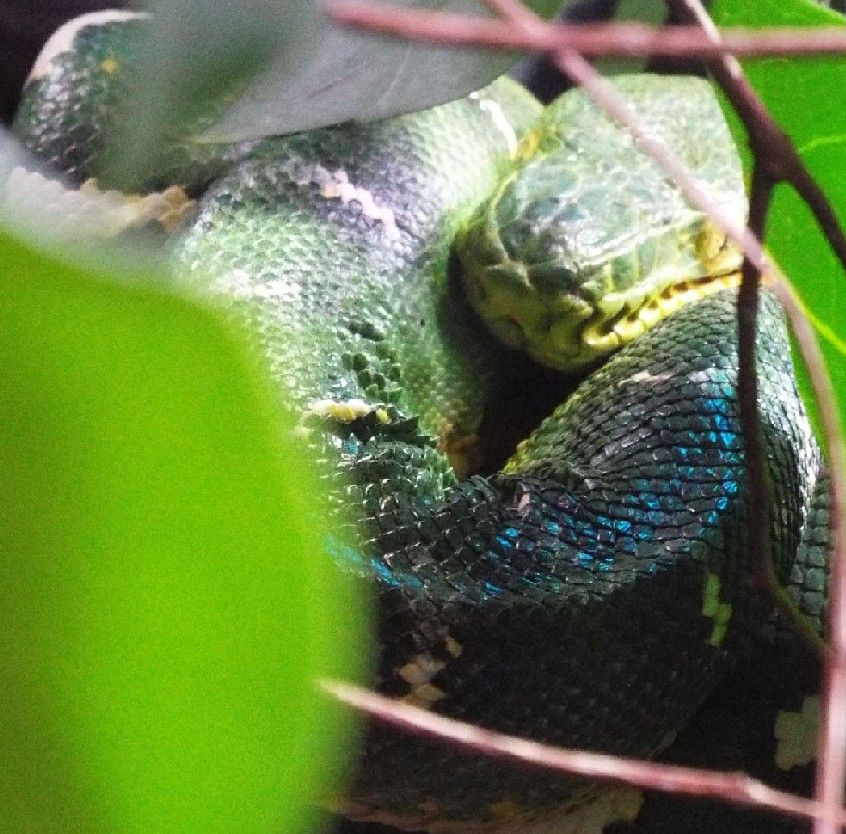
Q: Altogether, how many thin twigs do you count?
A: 4